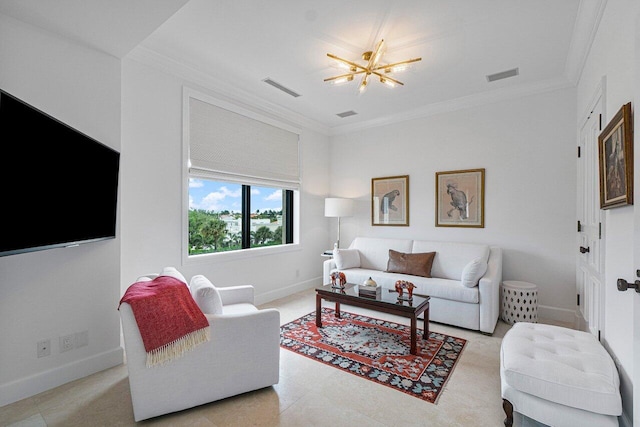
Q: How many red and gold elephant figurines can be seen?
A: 2